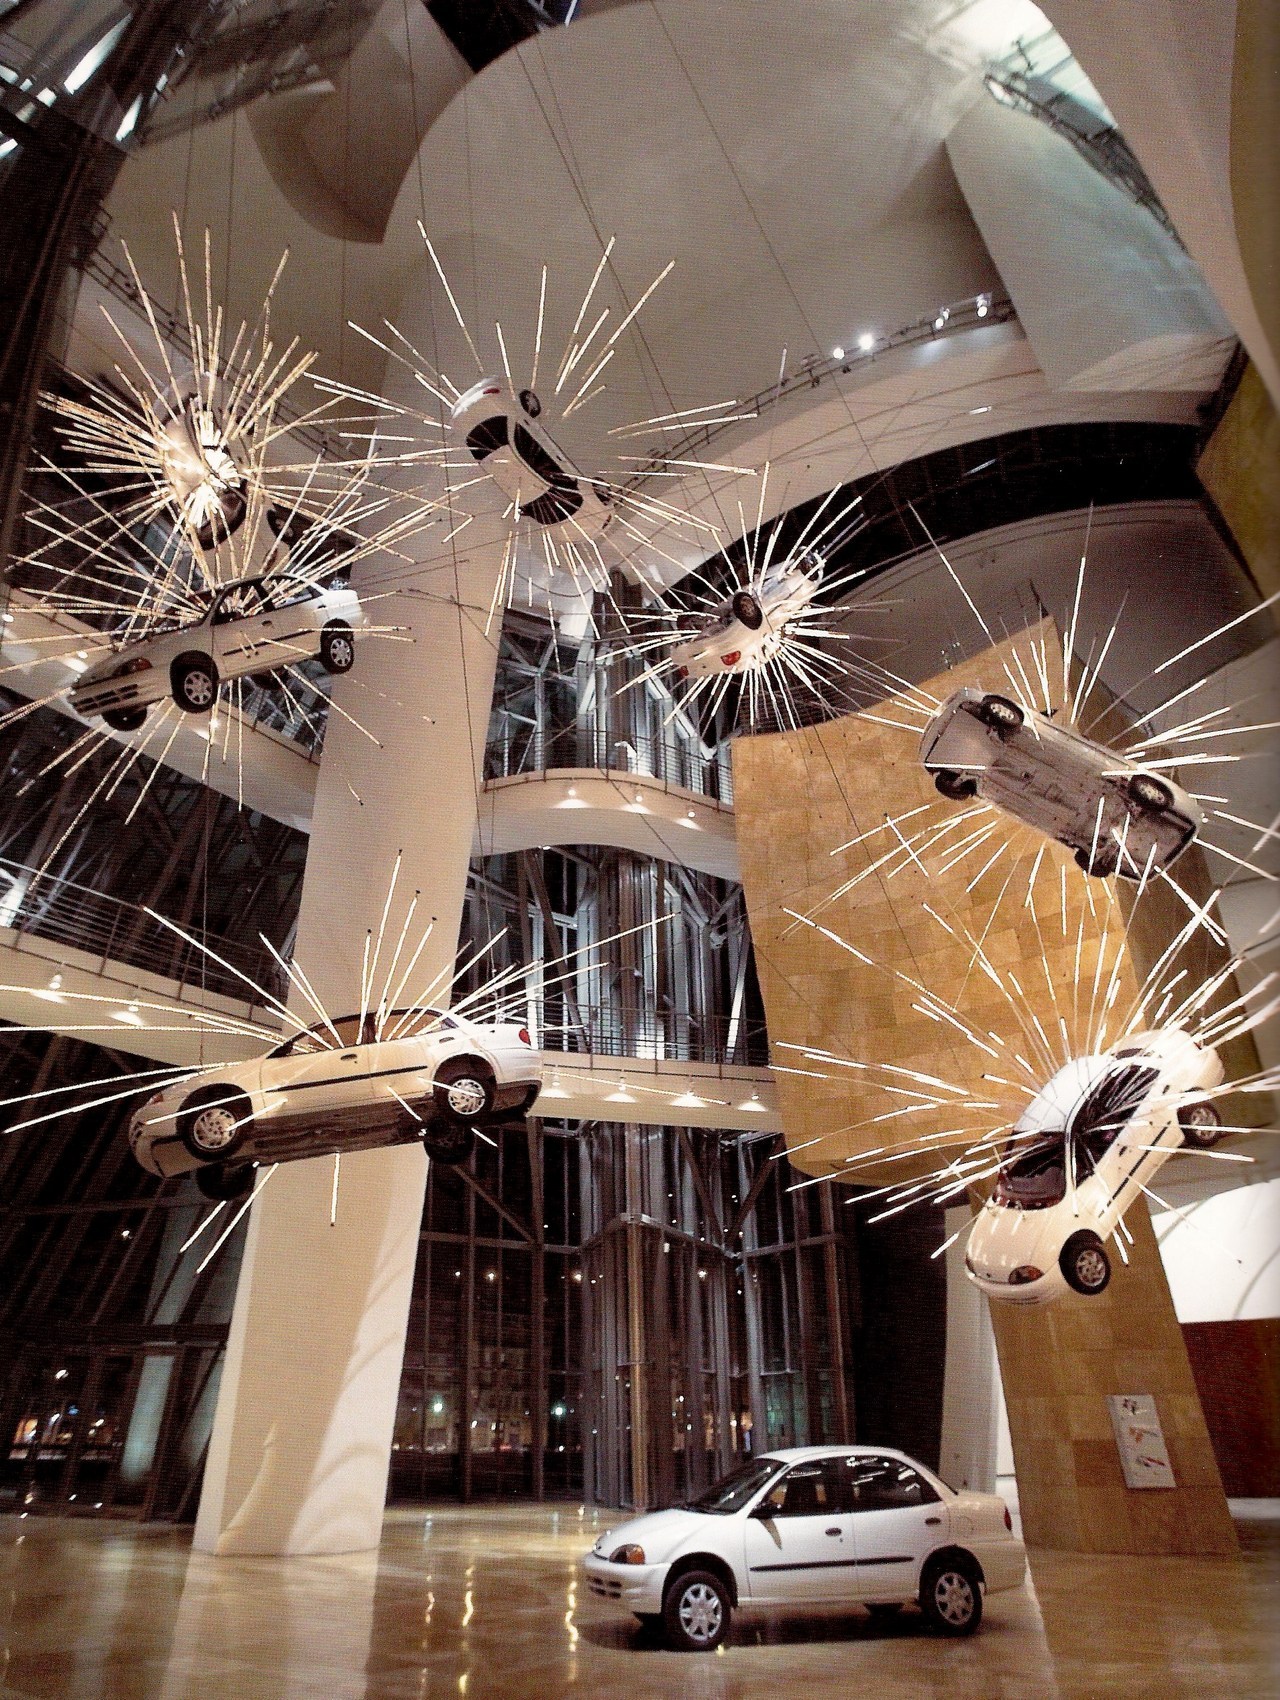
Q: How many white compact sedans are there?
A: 8